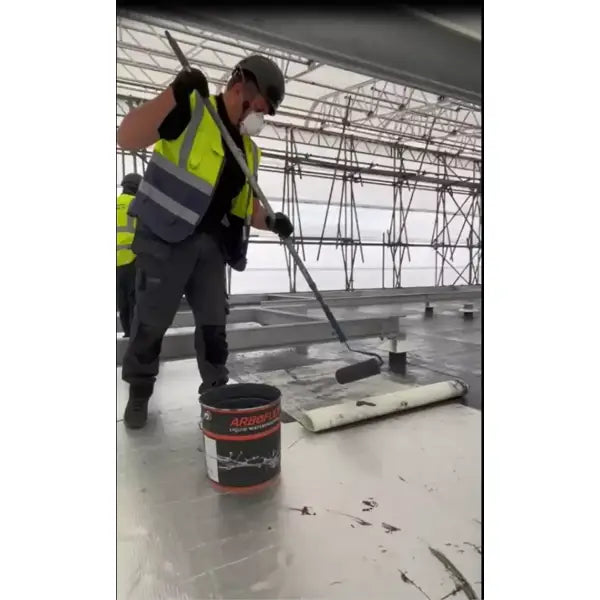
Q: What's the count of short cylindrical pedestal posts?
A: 3